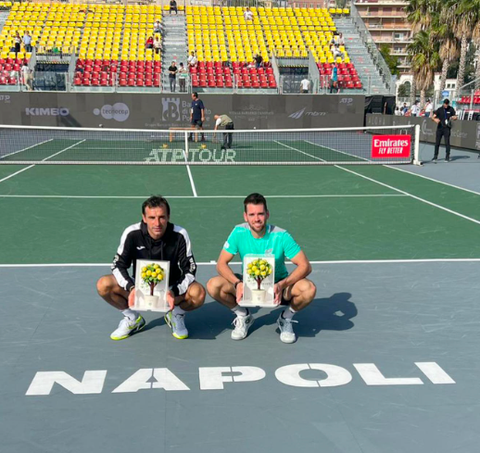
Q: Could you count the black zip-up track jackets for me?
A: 1